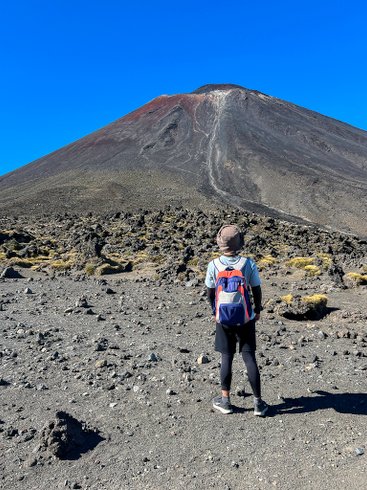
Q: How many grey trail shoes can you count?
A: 2